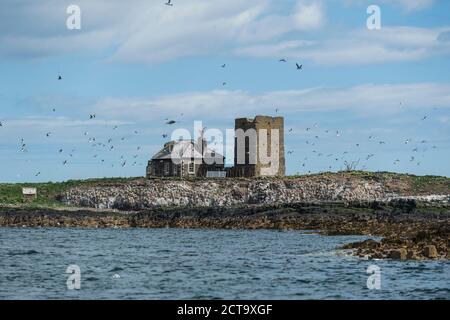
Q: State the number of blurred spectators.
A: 0